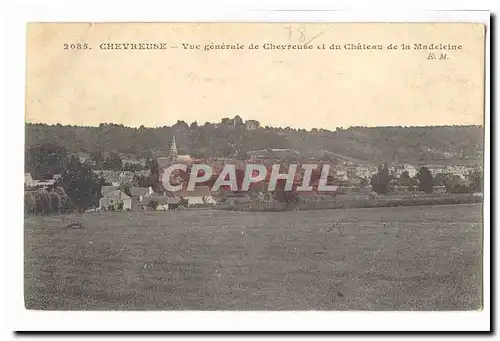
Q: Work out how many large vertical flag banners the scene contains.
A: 0